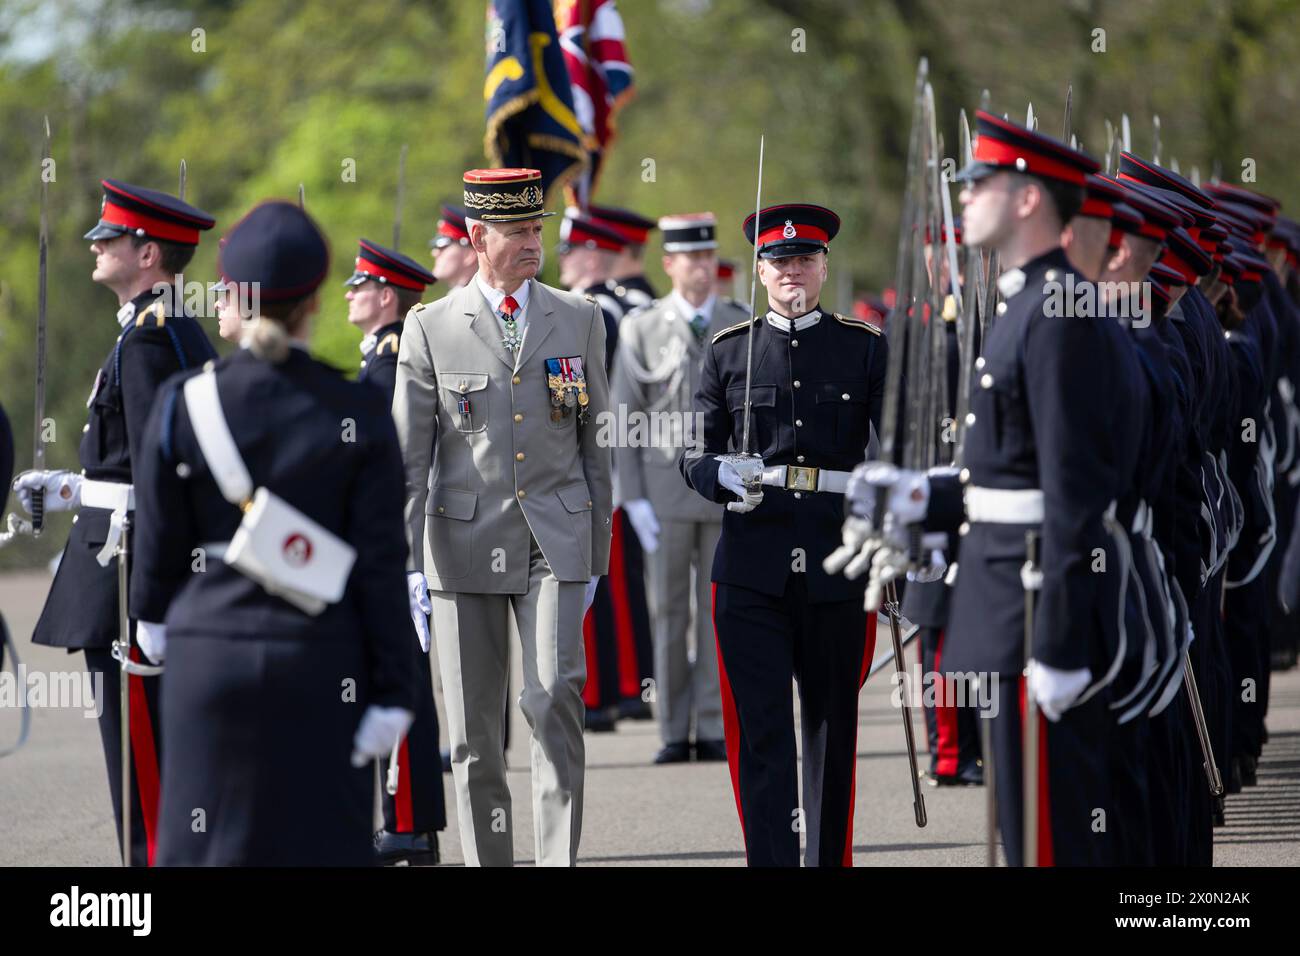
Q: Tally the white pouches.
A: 1